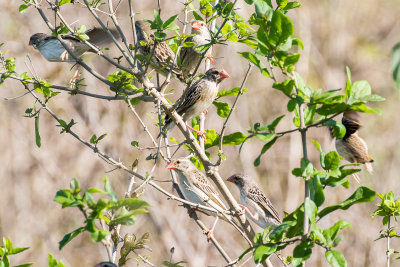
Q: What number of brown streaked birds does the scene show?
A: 7